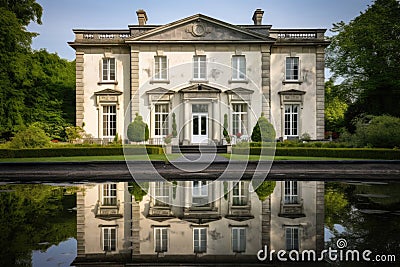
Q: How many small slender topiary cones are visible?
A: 2